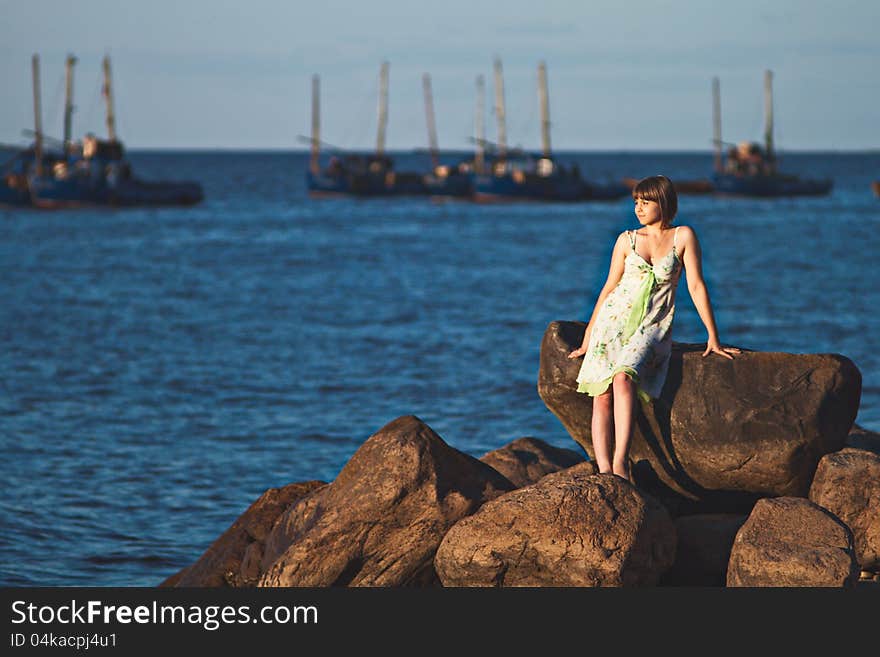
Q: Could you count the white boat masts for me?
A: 11